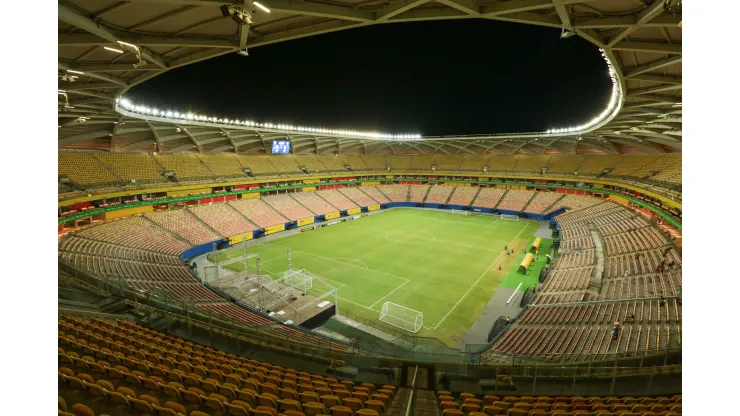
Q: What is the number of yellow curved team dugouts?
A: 2